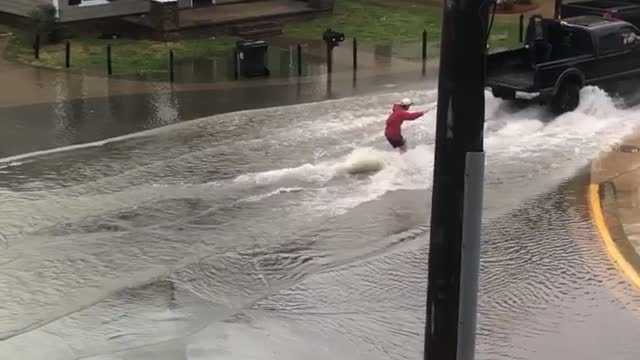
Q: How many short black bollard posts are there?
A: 9